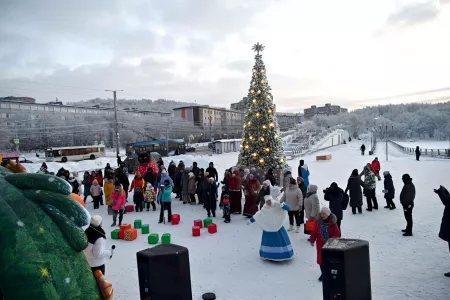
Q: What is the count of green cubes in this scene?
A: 6